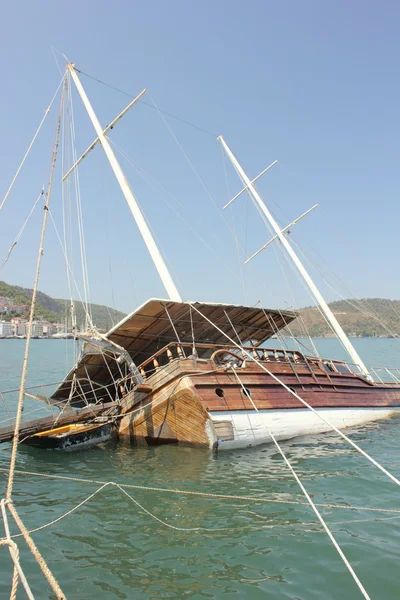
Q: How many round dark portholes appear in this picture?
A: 3